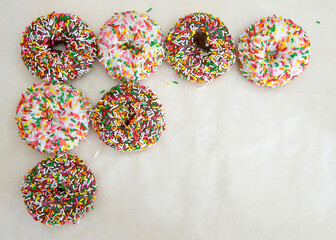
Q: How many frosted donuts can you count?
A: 7